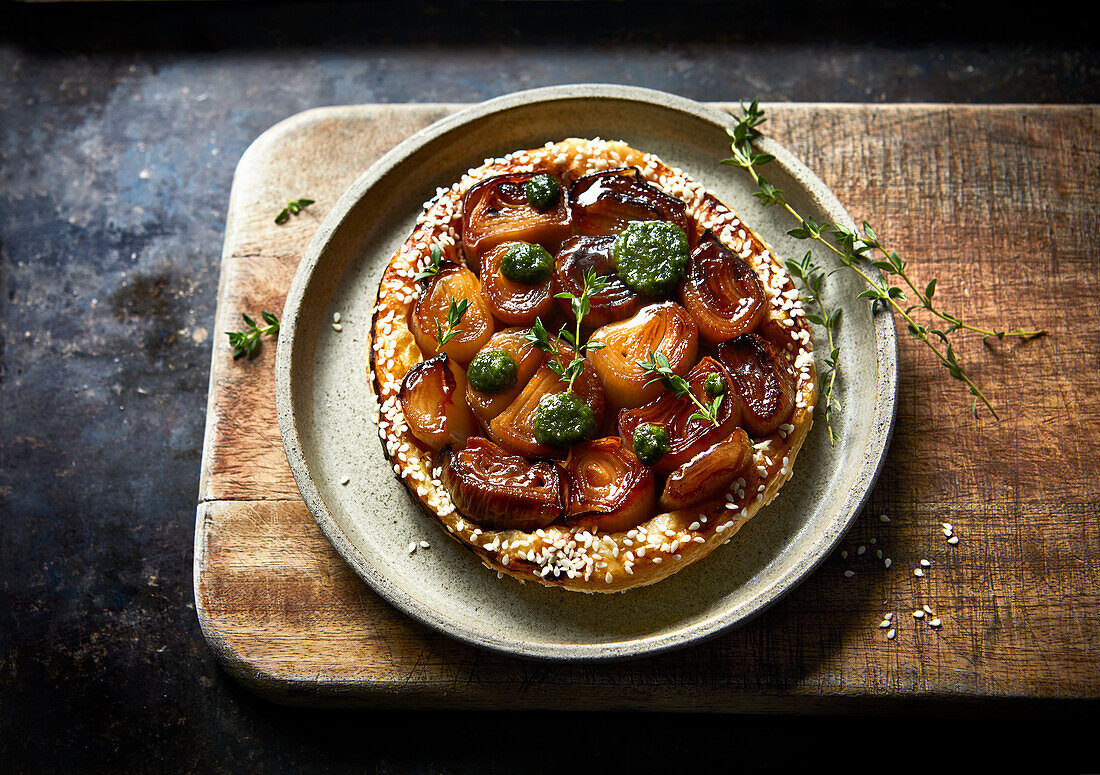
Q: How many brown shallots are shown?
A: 15